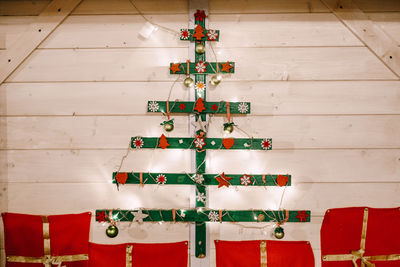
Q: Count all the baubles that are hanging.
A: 7